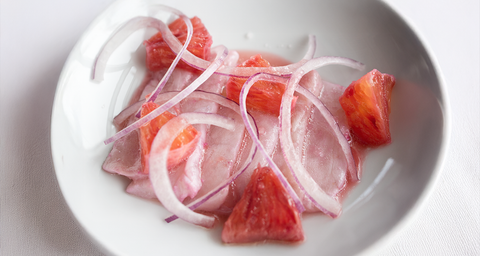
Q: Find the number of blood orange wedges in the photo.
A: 5